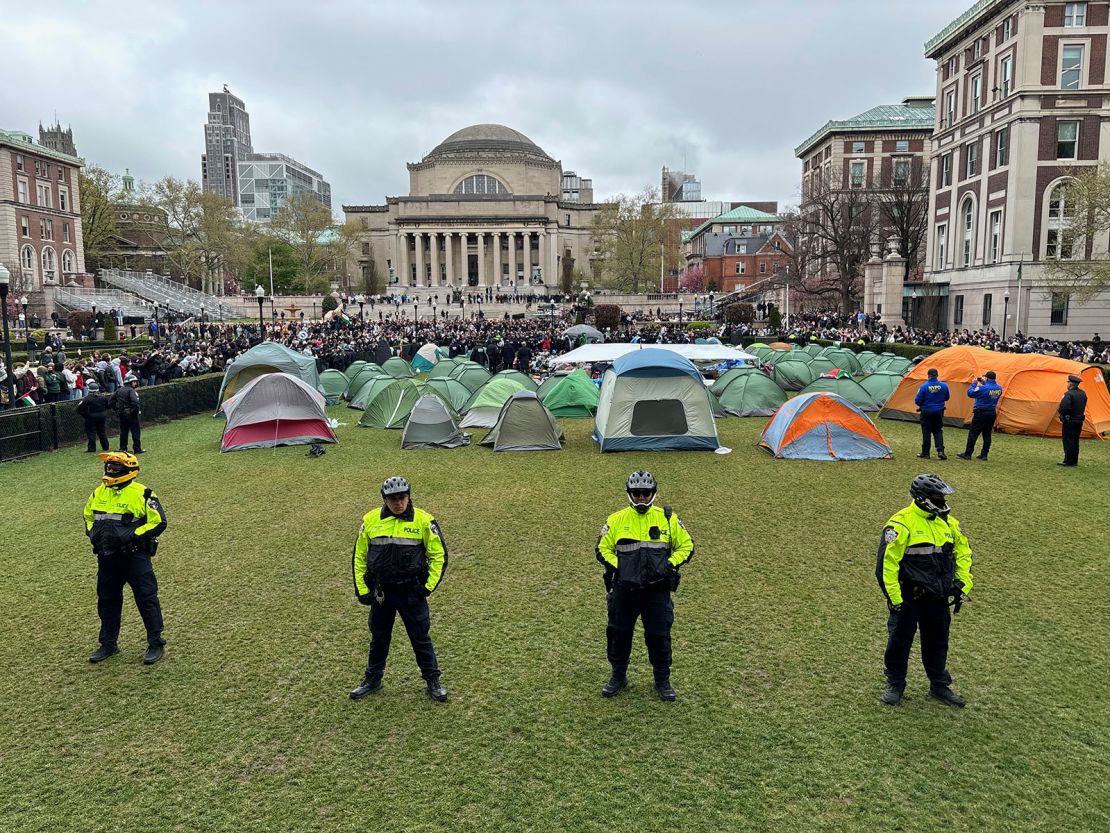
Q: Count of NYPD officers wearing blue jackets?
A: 2